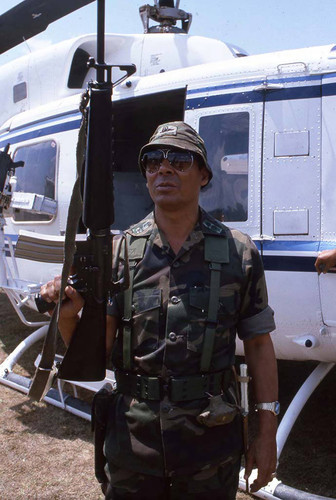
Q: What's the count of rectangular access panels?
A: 2